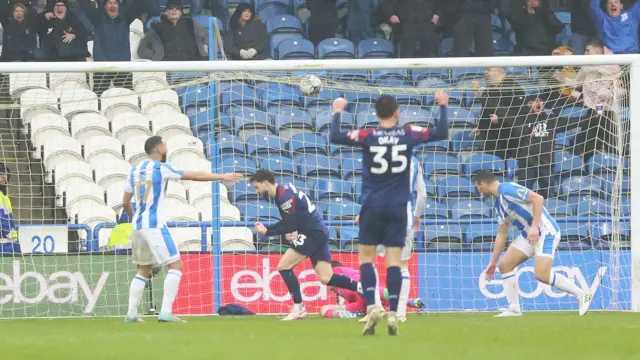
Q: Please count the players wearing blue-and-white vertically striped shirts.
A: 3